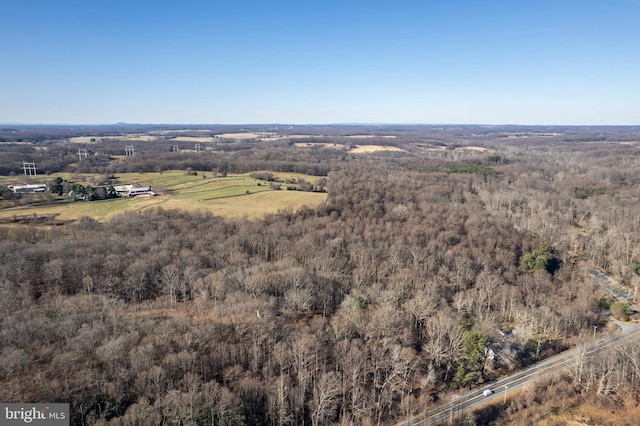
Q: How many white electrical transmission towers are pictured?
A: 5